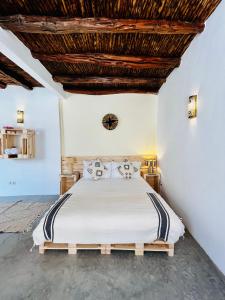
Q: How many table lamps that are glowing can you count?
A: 1